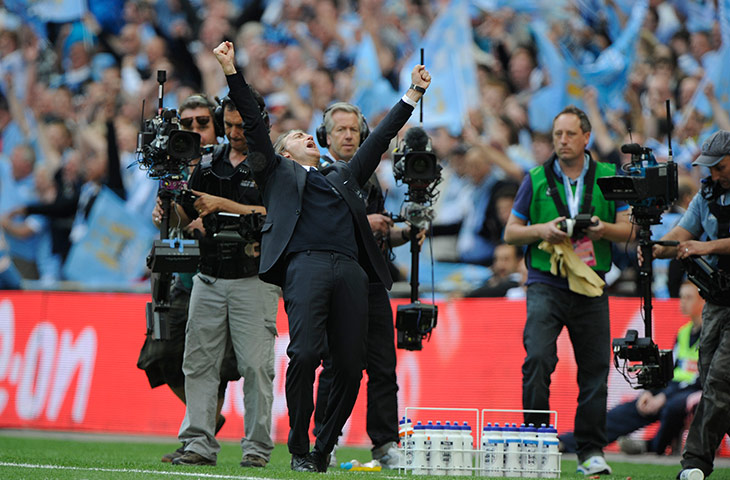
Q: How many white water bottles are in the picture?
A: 15